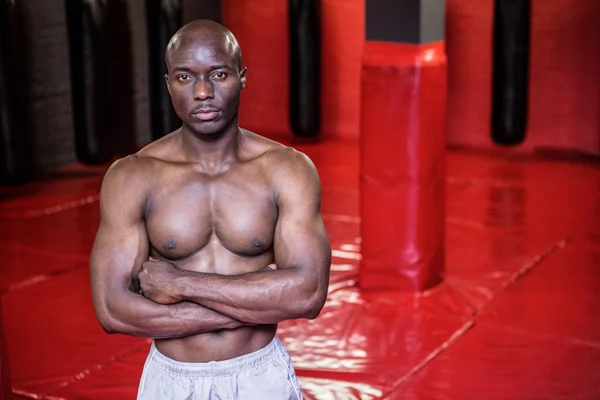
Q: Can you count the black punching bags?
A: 5